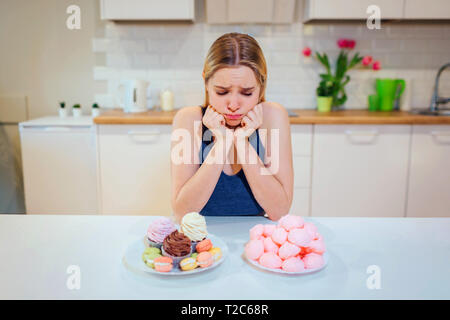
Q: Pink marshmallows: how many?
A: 13